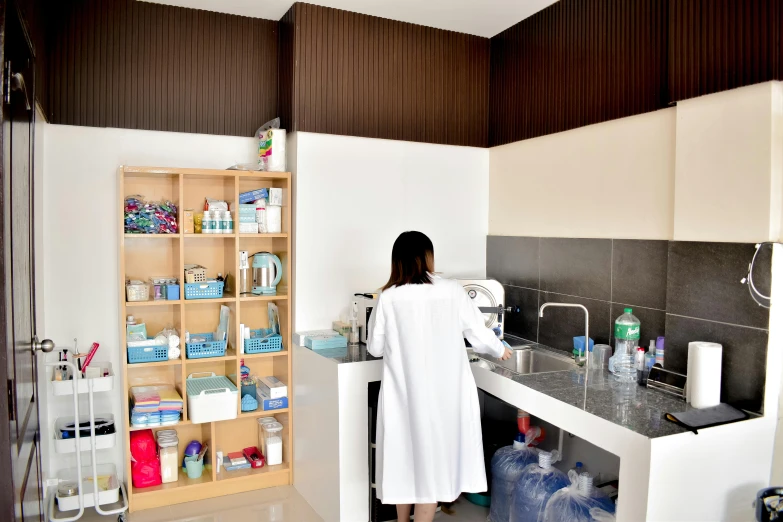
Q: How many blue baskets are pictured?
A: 4